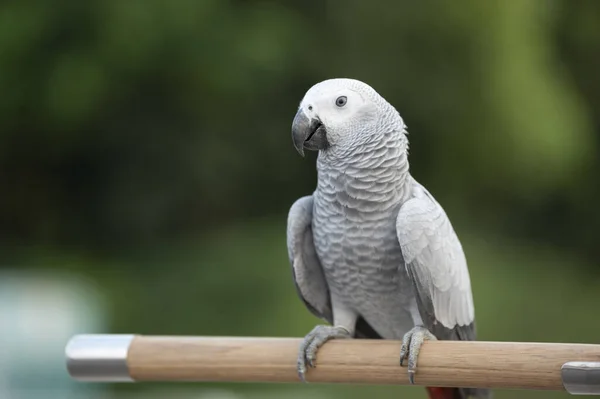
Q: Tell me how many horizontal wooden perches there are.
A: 1